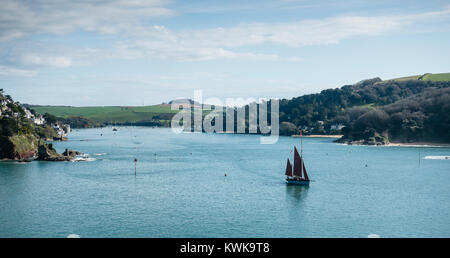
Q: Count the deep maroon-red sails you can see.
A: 3